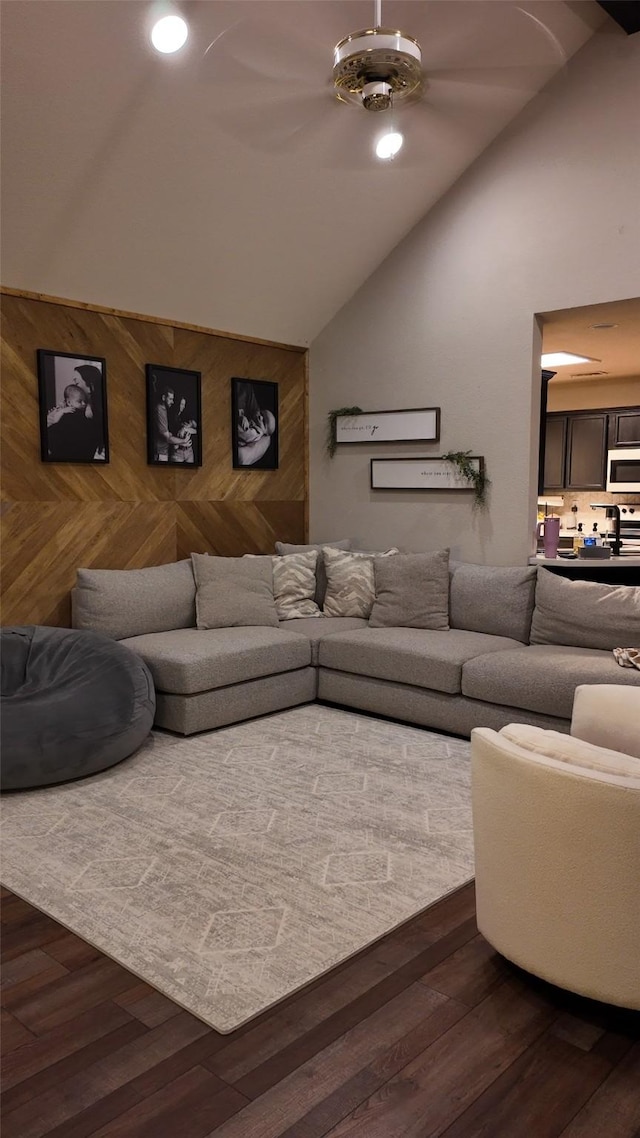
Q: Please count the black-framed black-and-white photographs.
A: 3